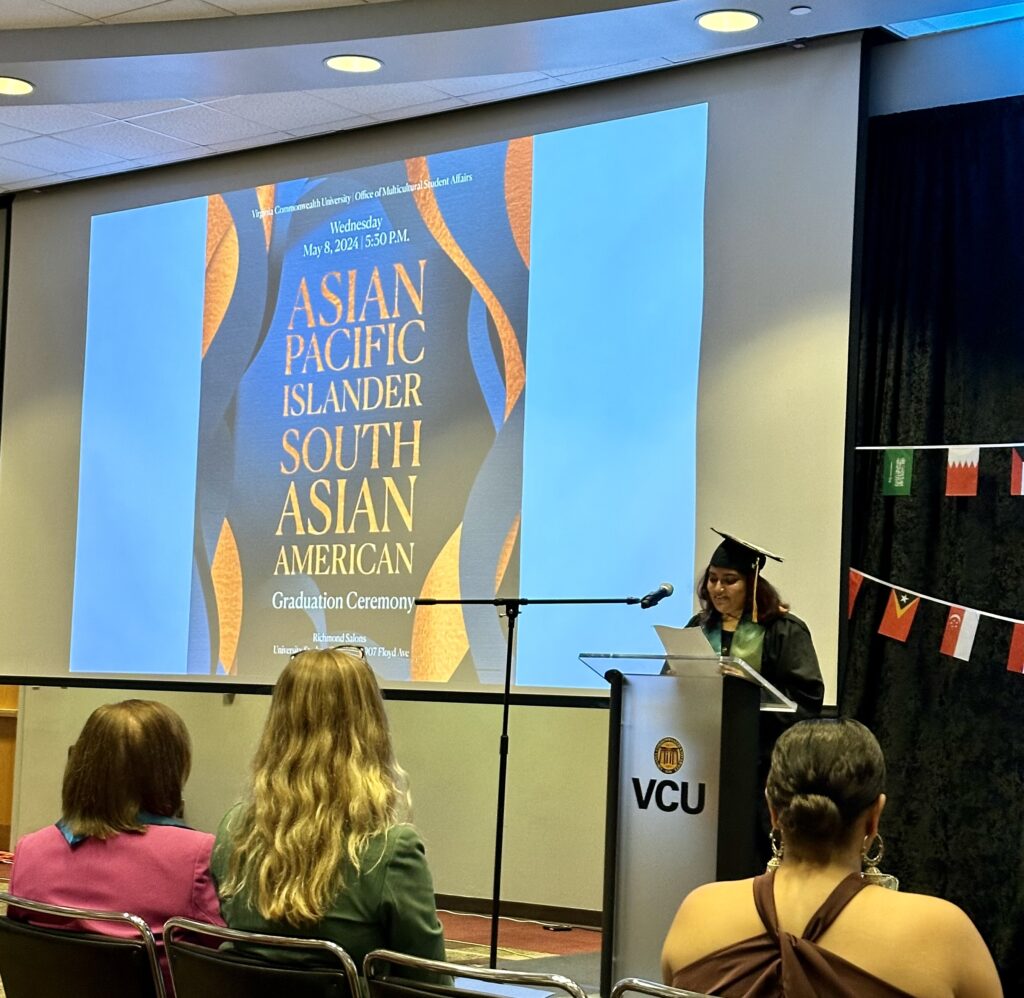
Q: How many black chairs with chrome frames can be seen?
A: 4